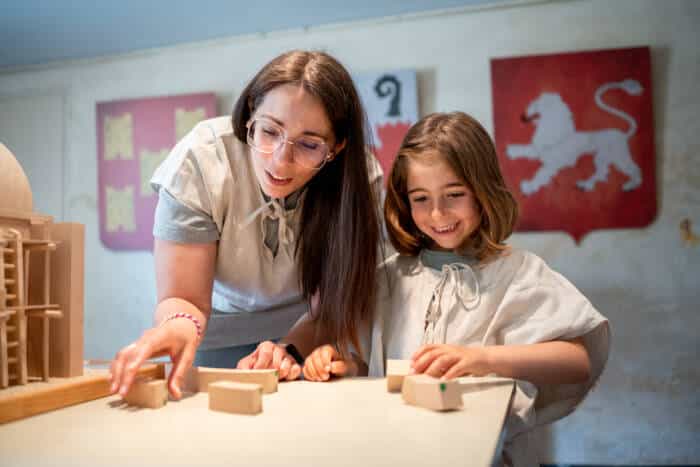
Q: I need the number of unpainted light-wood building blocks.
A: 5